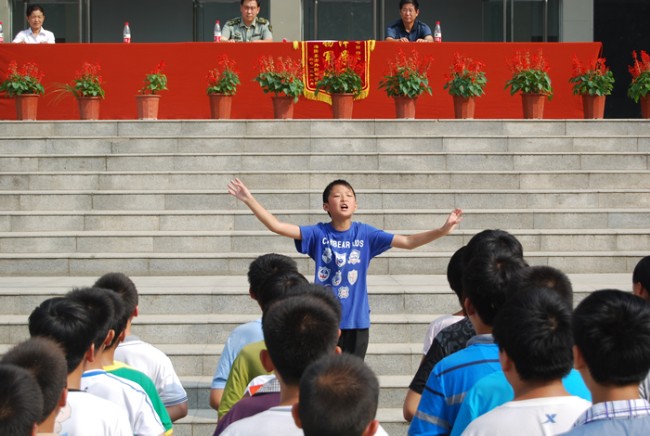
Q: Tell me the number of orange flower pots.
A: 11